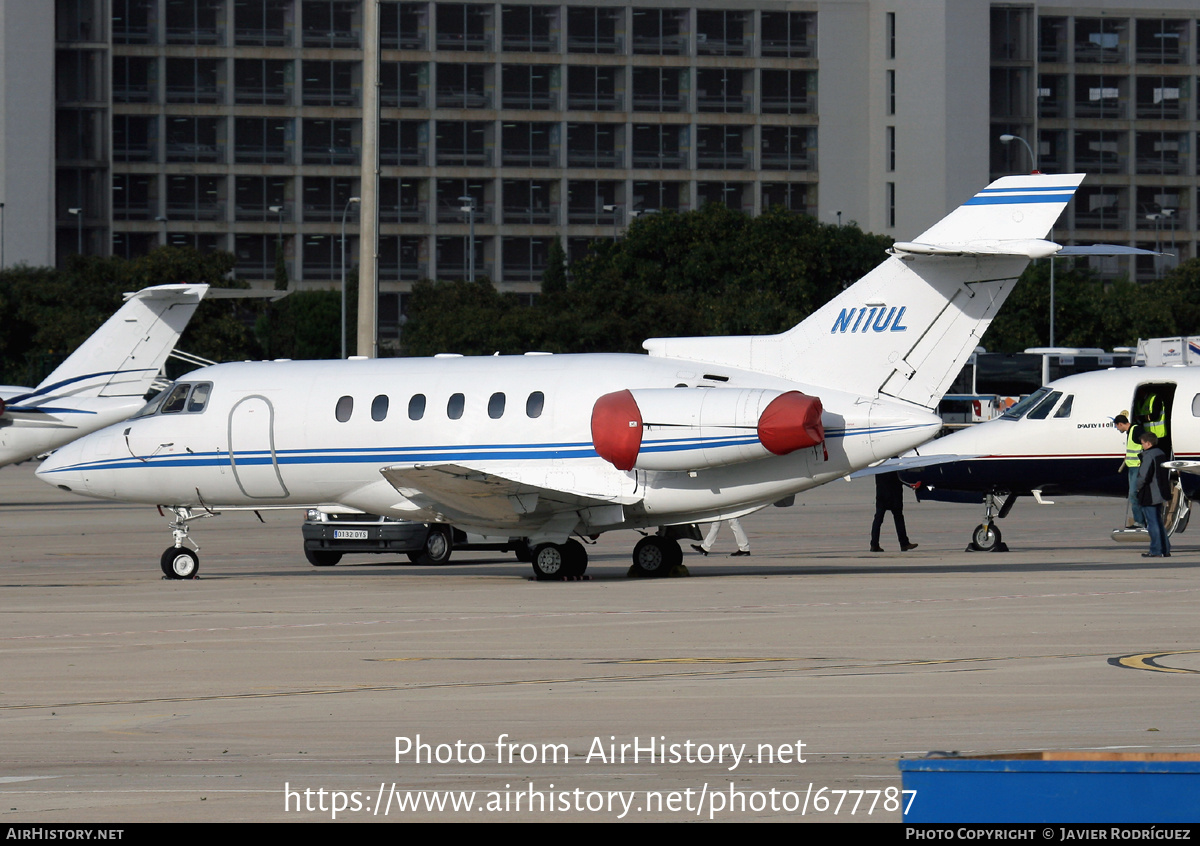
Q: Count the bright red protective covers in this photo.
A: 2